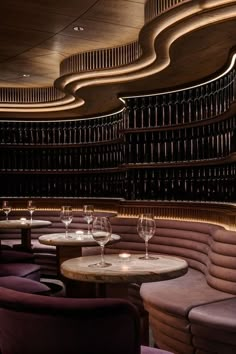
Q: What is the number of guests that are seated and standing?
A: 0